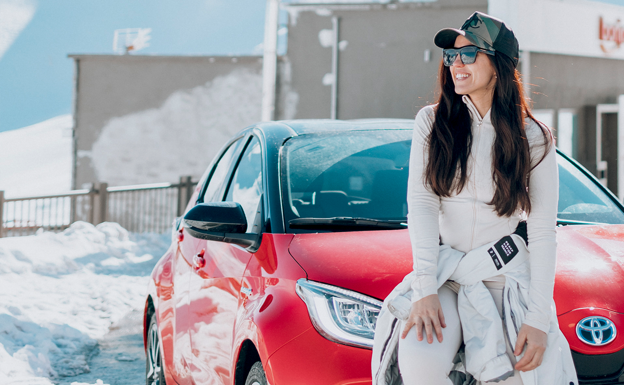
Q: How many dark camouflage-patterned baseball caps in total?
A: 1